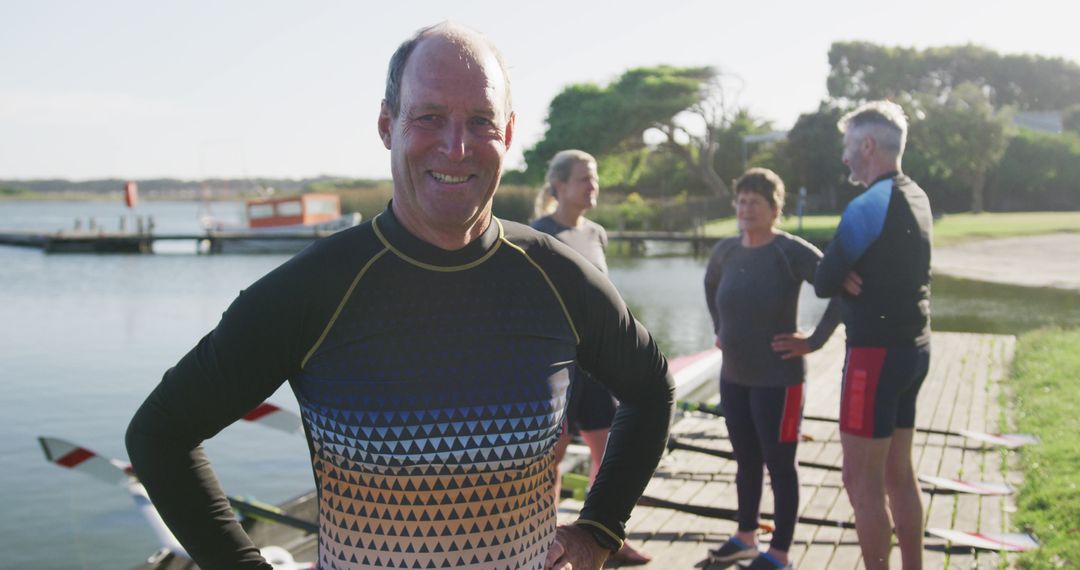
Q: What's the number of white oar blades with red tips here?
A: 5